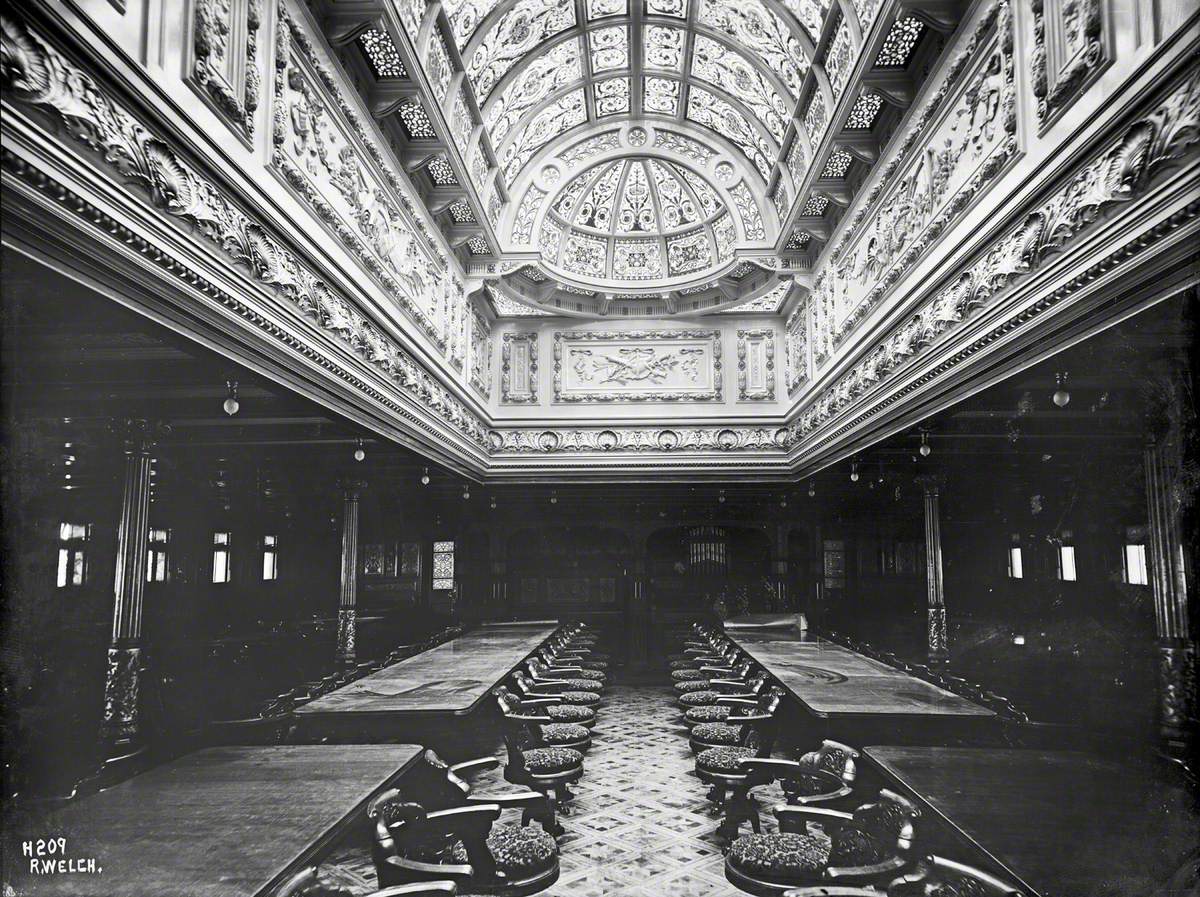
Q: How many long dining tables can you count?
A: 4